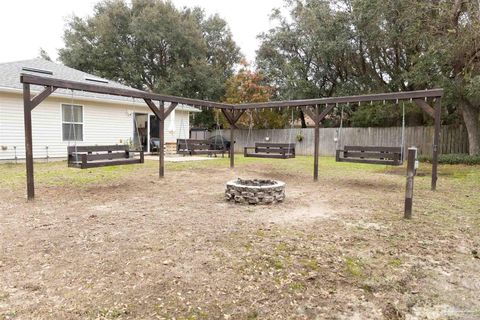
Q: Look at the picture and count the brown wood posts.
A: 6